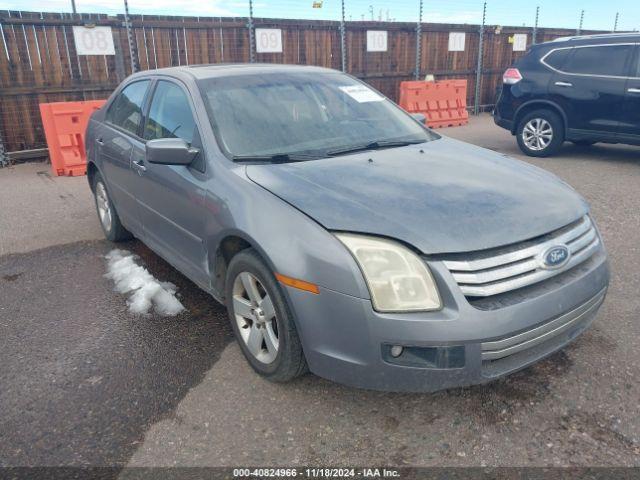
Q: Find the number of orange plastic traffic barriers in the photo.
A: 2